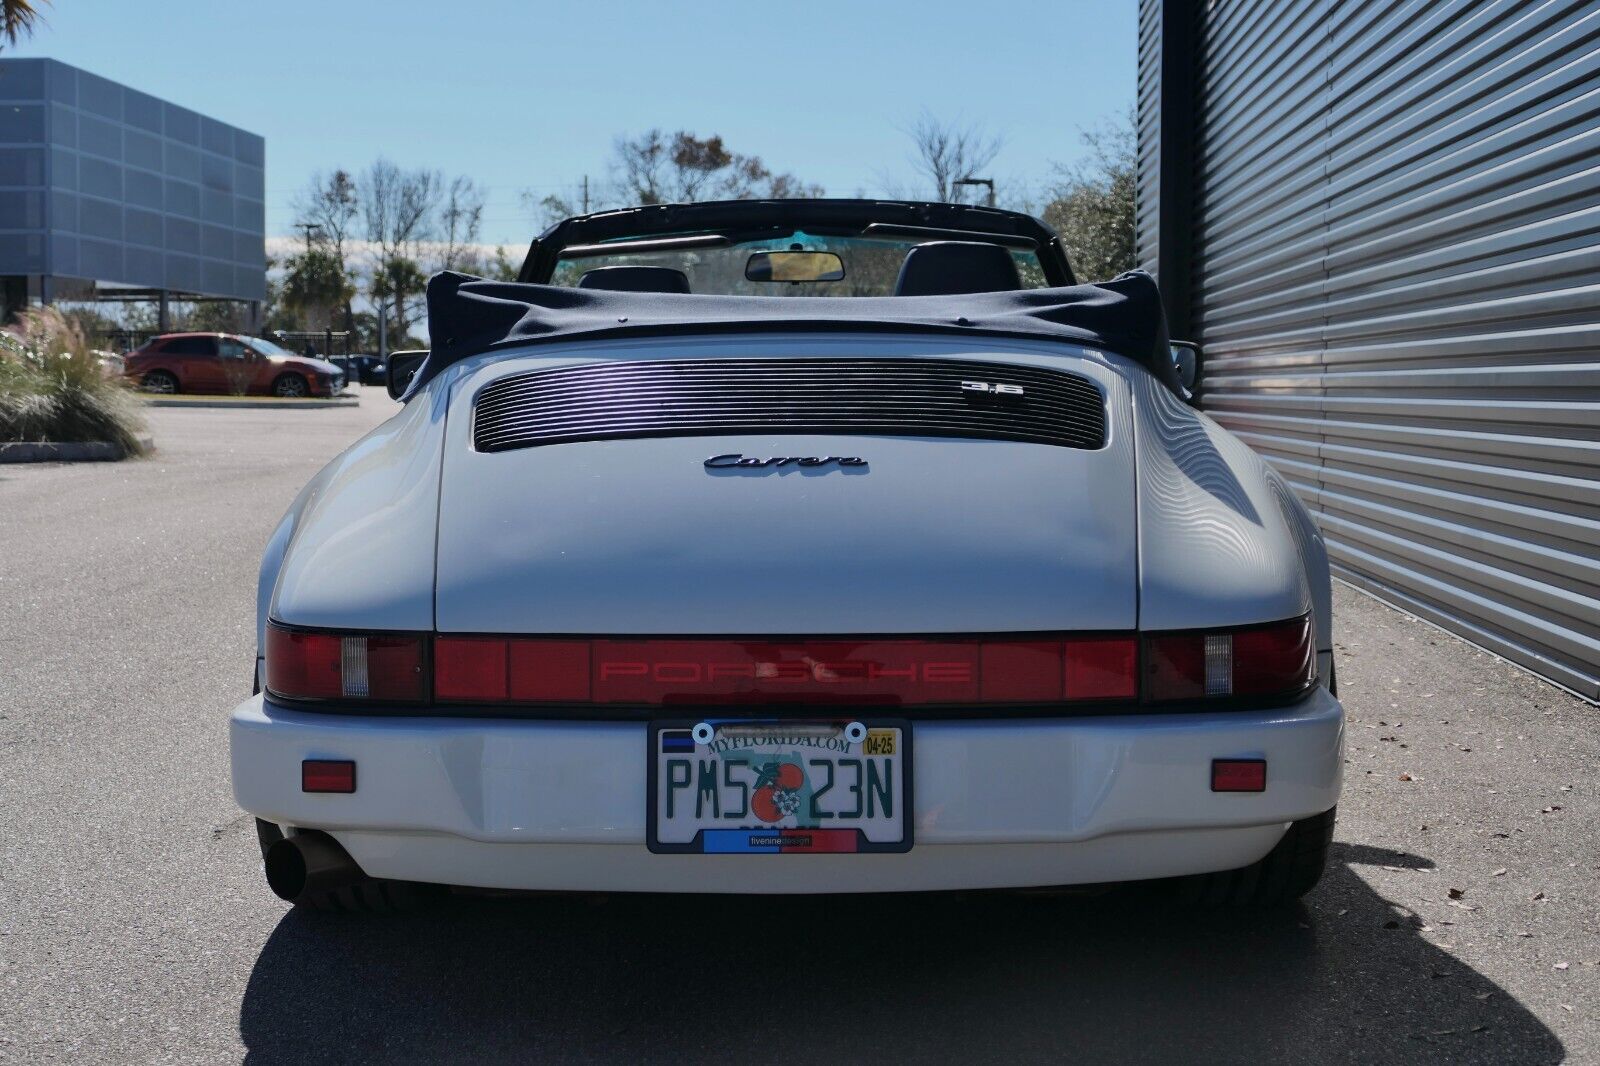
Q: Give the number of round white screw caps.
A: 2